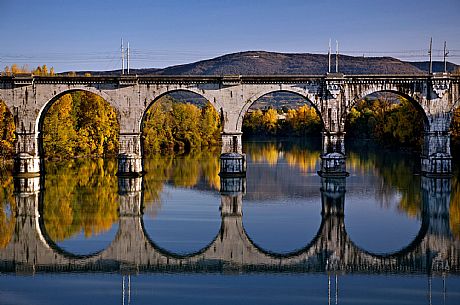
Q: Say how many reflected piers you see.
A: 5